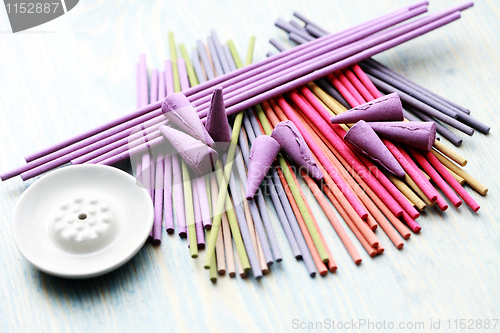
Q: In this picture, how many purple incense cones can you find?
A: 8